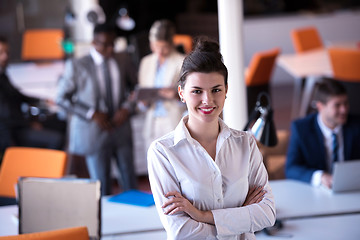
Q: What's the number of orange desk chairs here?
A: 7